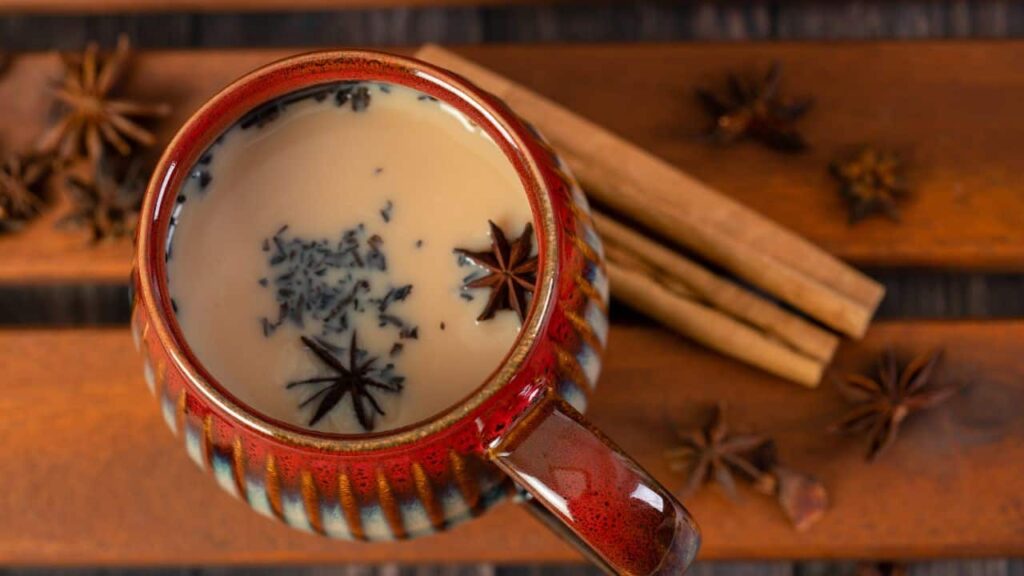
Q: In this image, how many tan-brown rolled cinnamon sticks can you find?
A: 2